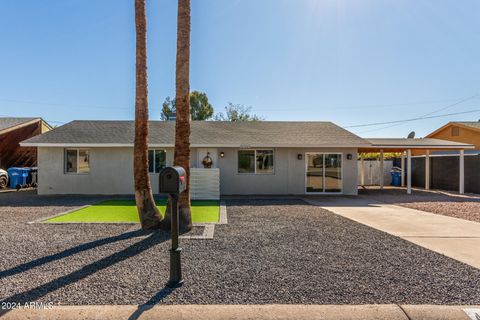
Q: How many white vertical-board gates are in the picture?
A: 1